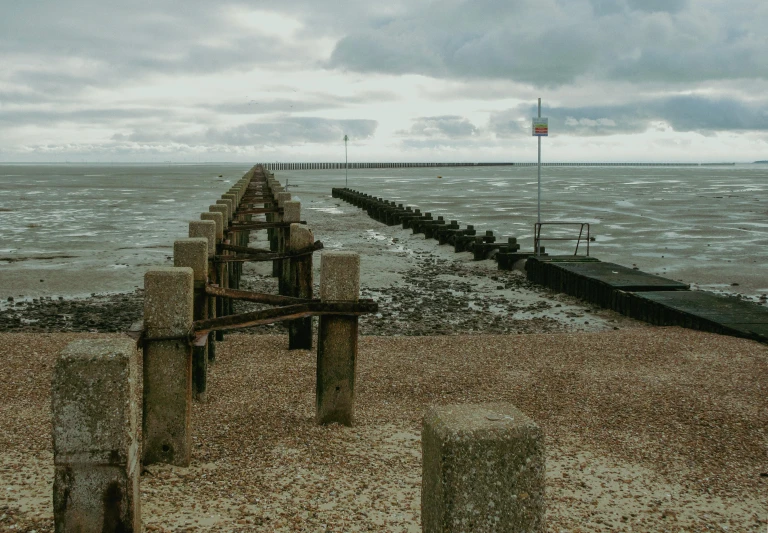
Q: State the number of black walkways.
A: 1